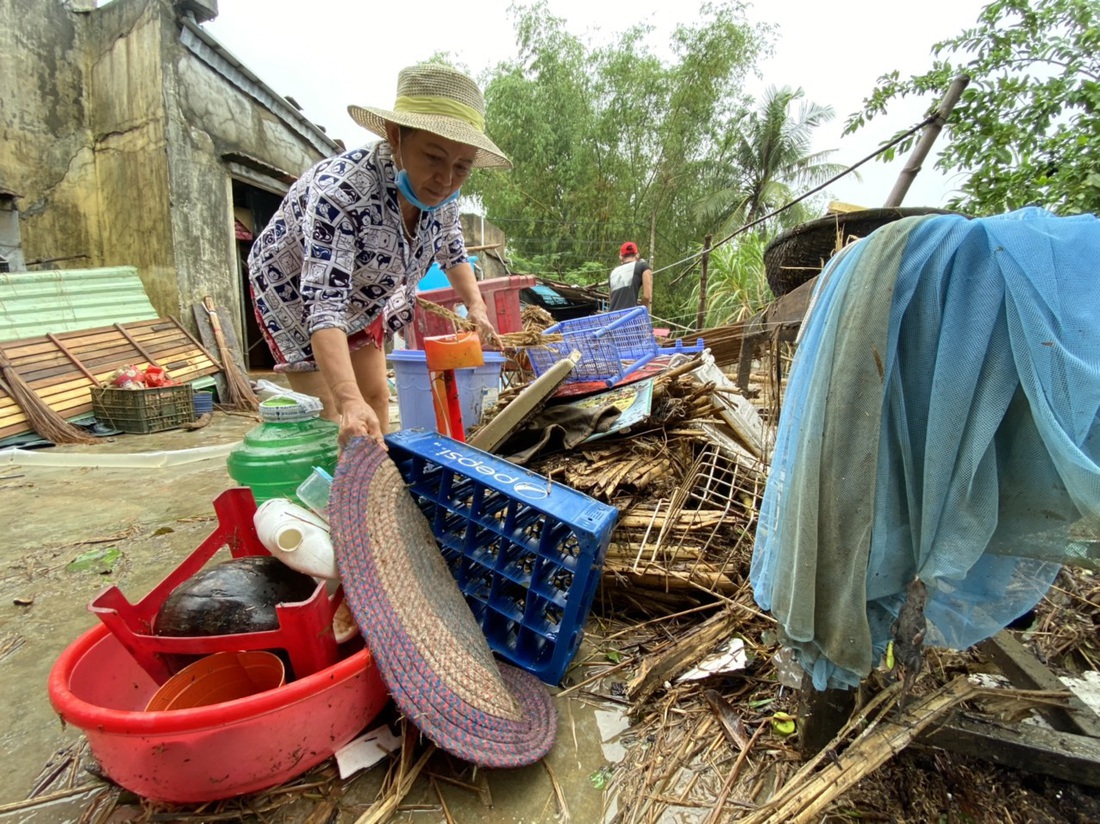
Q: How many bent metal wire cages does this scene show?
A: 1